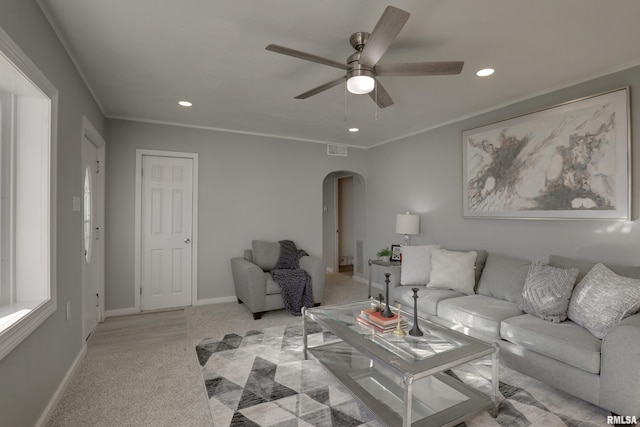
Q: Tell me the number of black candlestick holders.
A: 2